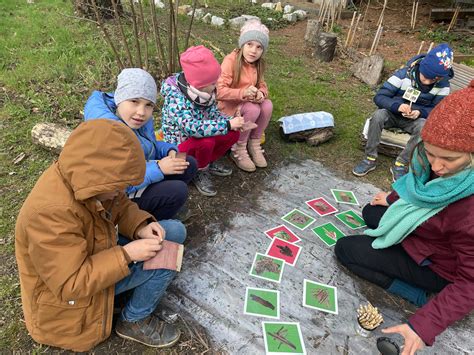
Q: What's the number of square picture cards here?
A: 11